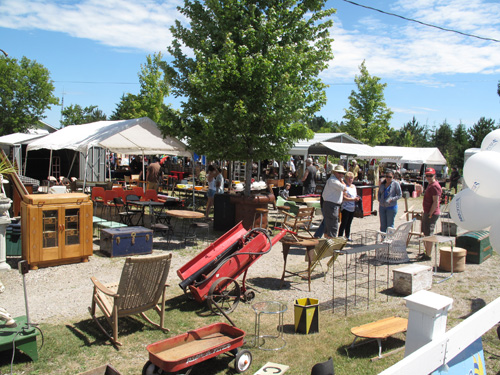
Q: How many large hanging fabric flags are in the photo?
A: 0